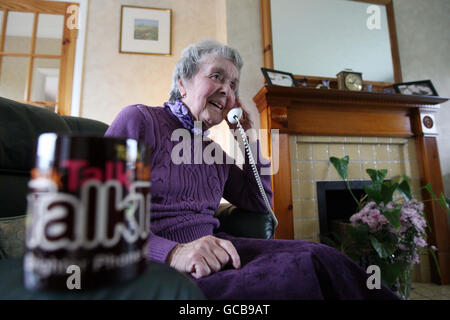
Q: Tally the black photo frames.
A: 2